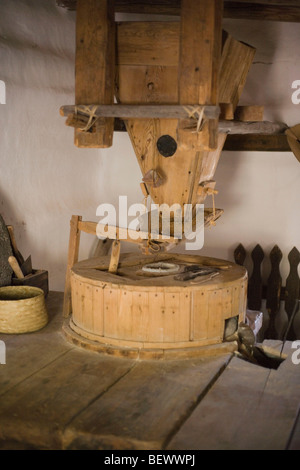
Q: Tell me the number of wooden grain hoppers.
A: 1